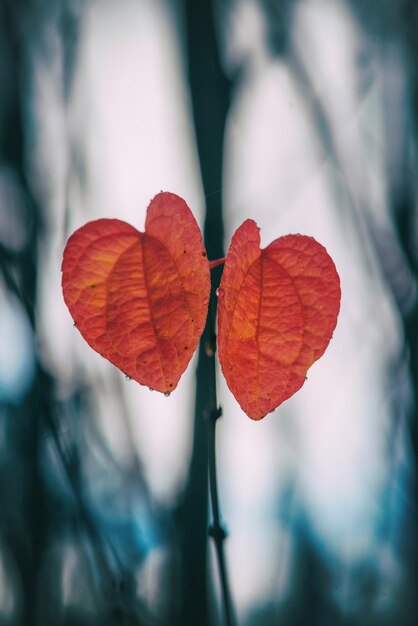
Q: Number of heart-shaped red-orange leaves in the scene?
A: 2